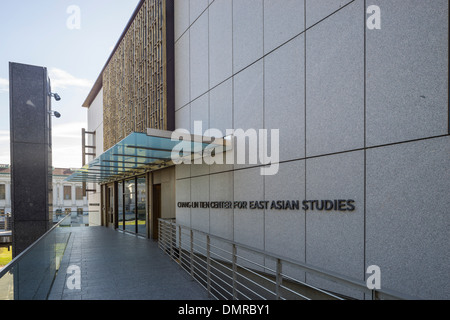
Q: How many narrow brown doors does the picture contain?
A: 1